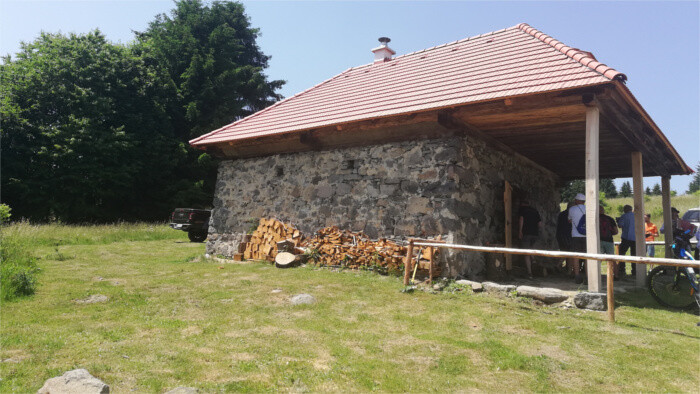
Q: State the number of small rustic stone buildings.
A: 1